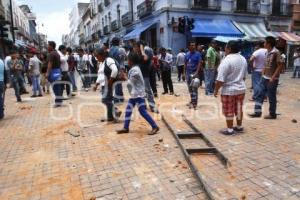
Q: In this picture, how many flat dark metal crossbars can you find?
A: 2